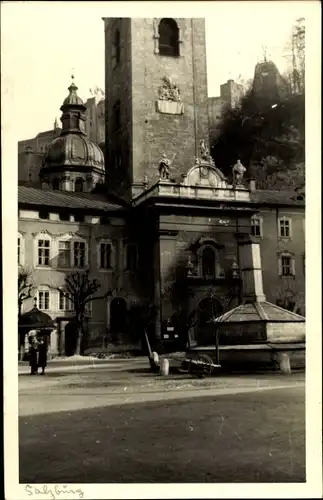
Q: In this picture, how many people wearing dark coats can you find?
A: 2